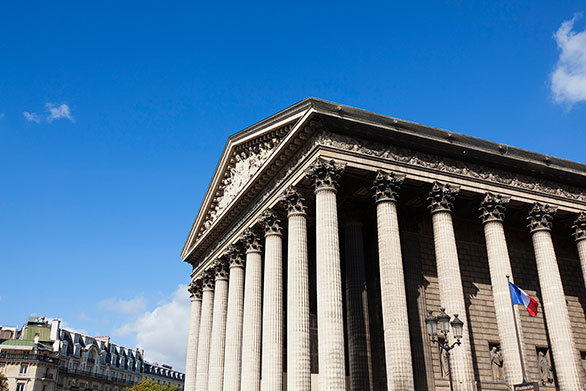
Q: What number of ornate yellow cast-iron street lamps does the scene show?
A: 0